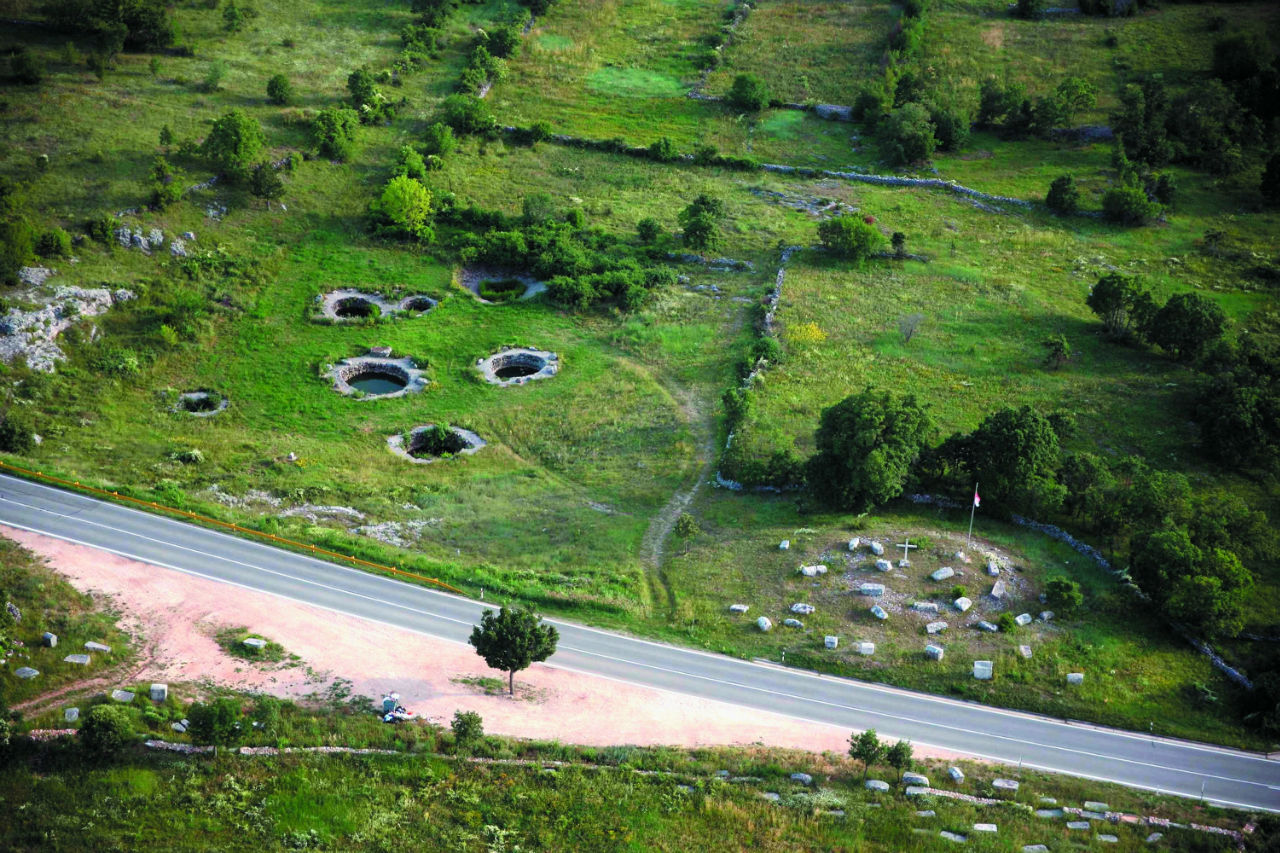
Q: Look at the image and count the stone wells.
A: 7